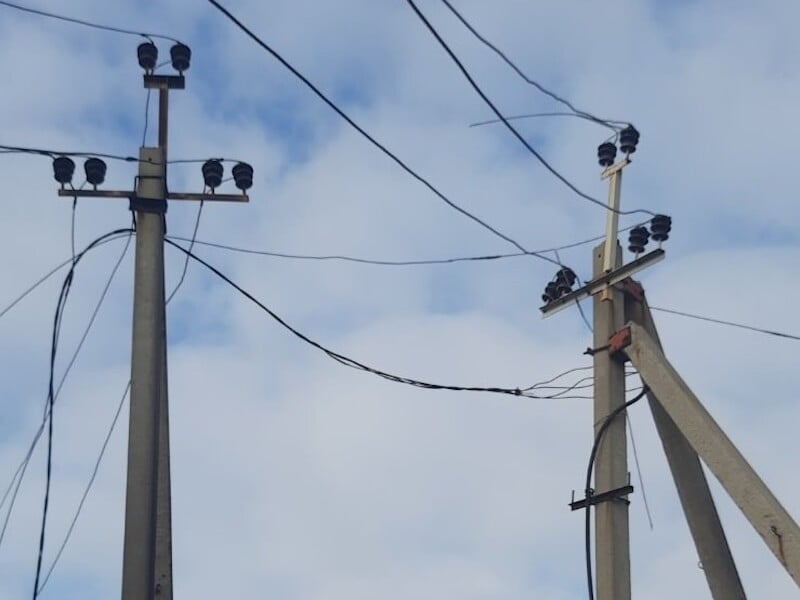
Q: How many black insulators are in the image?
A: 12